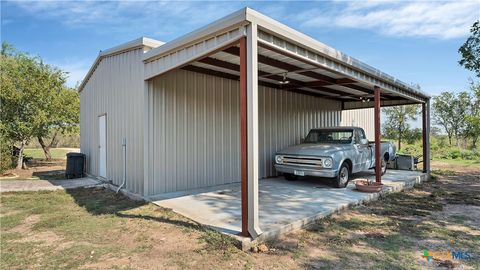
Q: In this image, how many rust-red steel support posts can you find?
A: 3